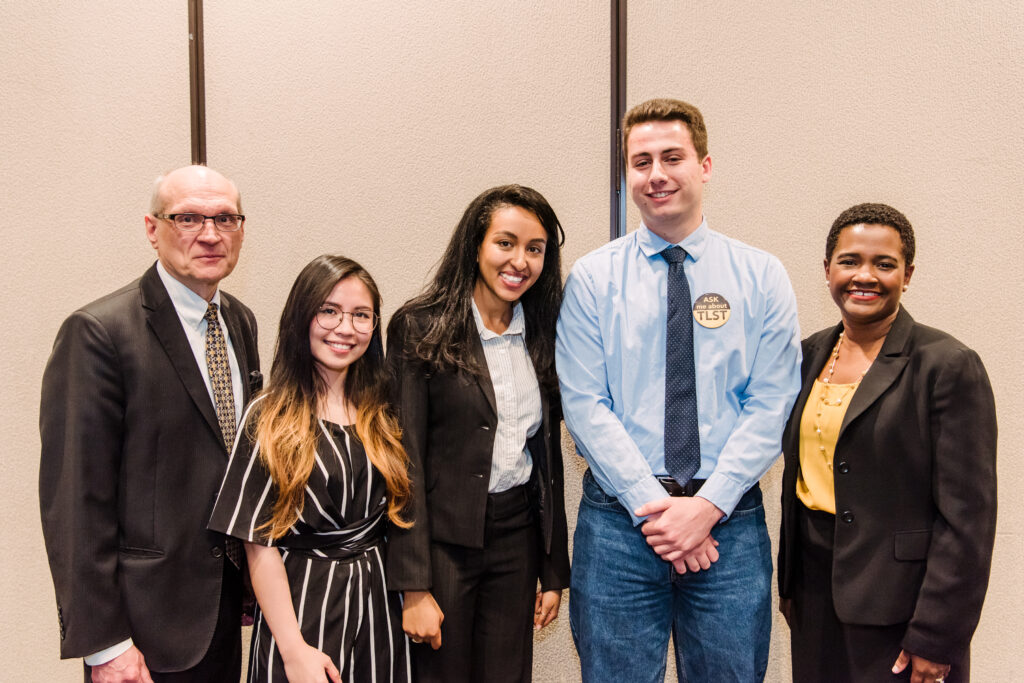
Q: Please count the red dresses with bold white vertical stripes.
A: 0